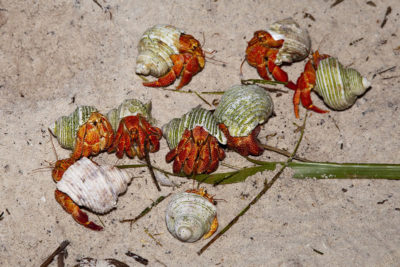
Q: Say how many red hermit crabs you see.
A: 9